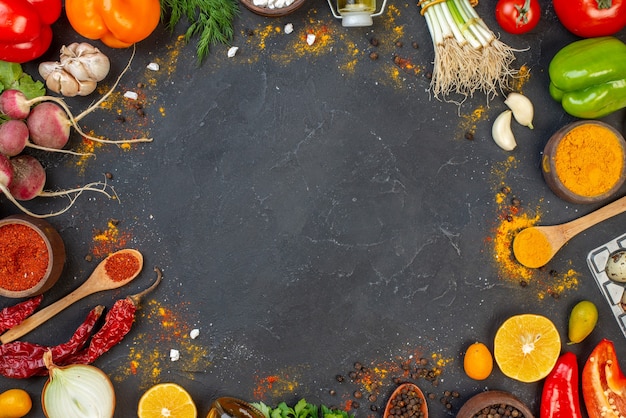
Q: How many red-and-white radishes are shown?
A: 5